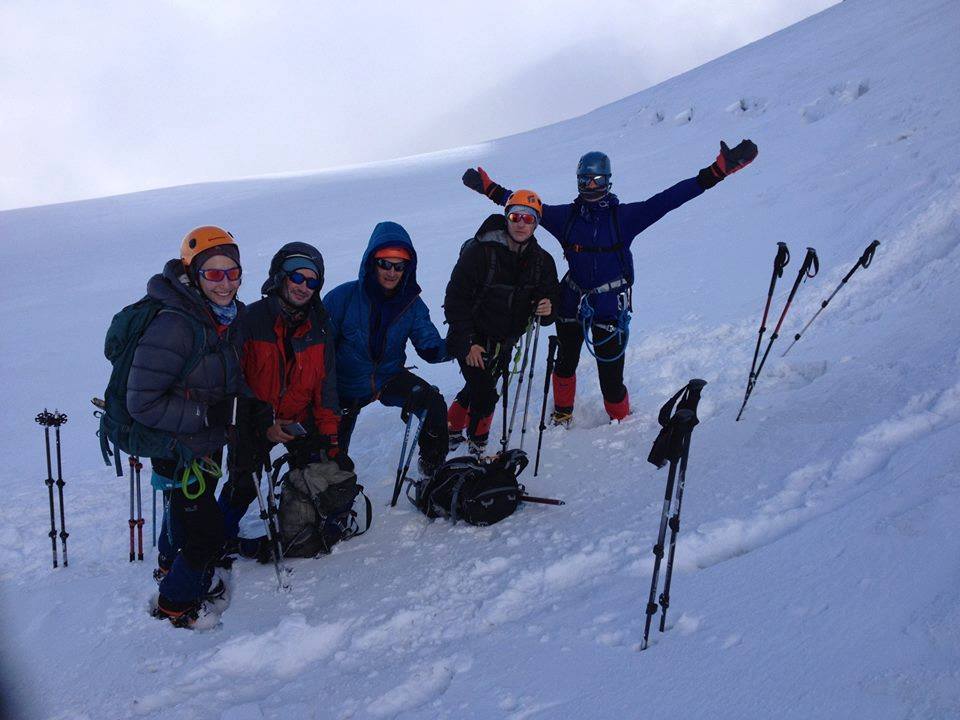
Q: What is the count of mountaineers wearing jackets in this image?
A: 5